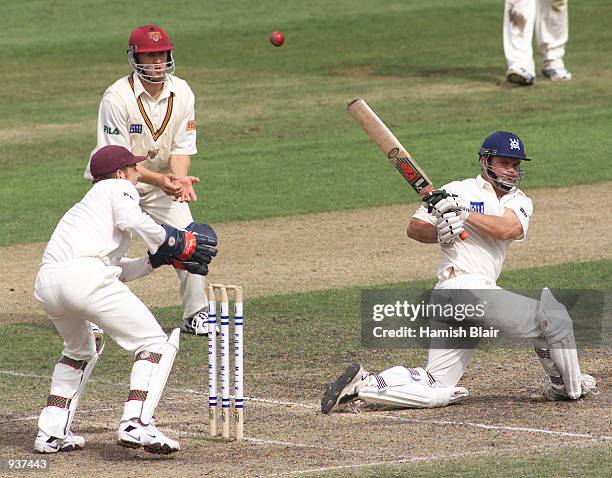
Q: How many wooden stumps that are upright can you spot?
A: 3